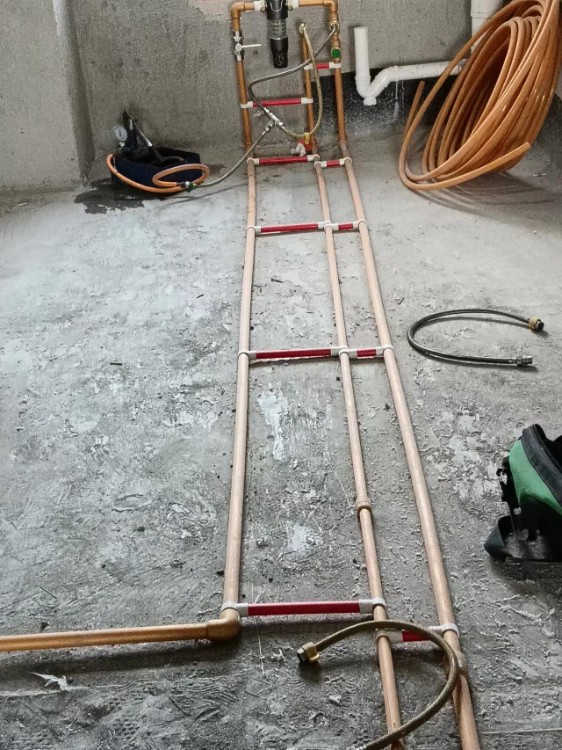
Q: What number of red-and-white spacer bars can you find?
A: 10